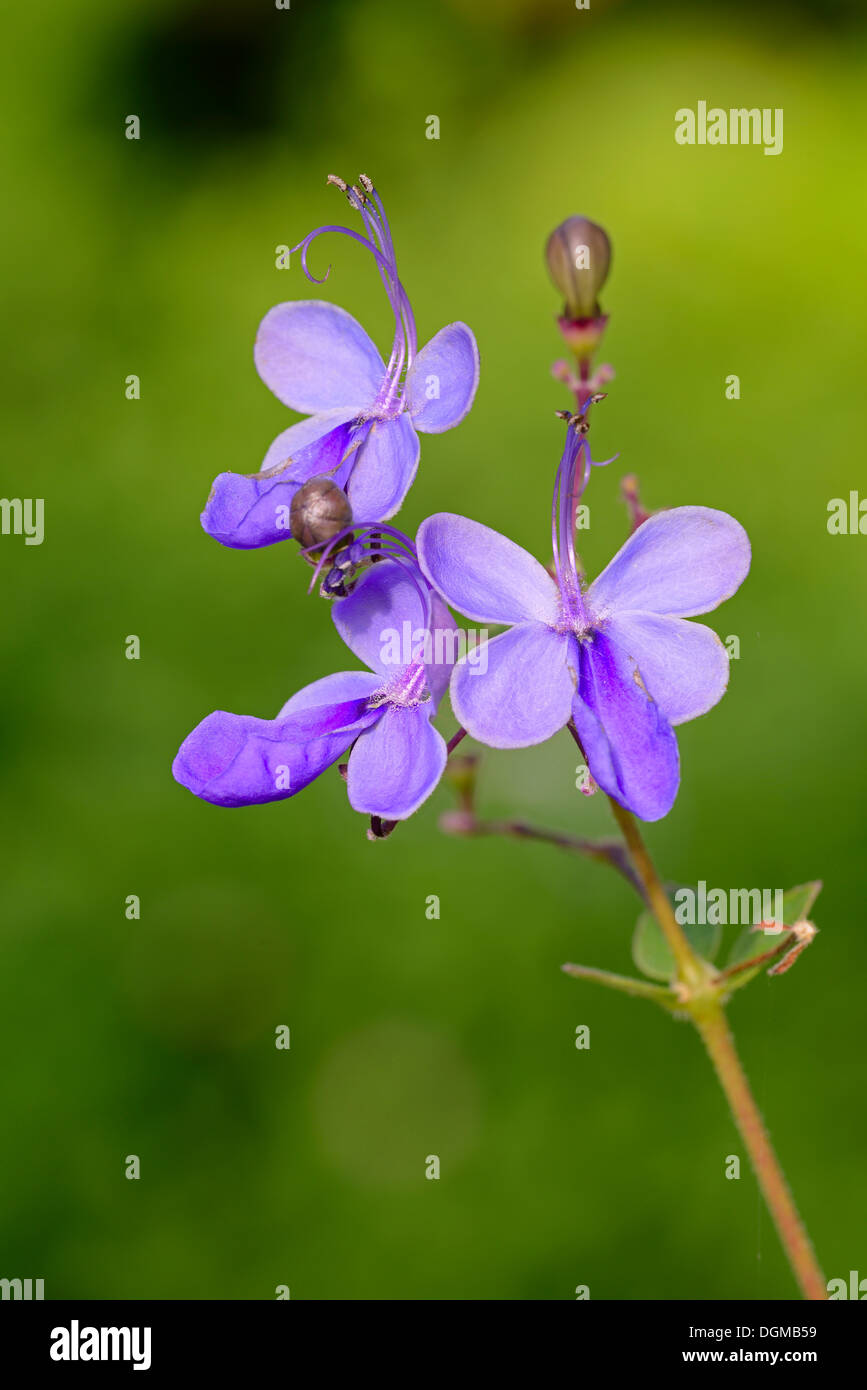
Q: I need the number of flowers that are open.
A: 3